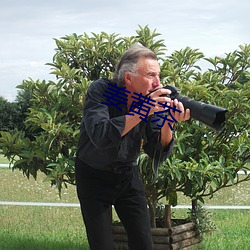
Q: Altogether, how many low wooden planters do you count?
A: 1